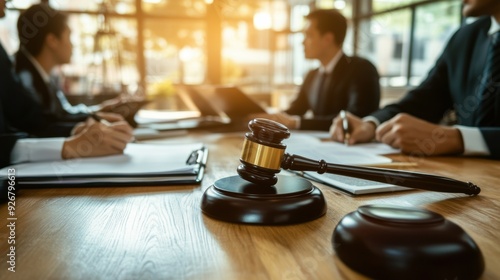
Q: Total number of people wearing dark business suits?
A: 4